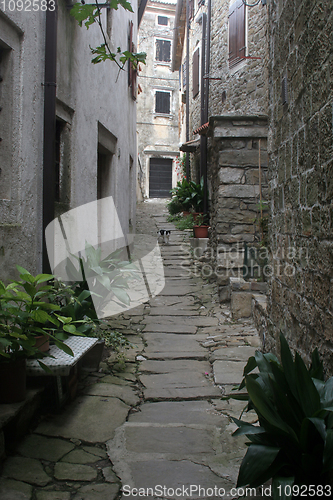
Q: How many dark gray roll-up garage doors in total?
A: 1